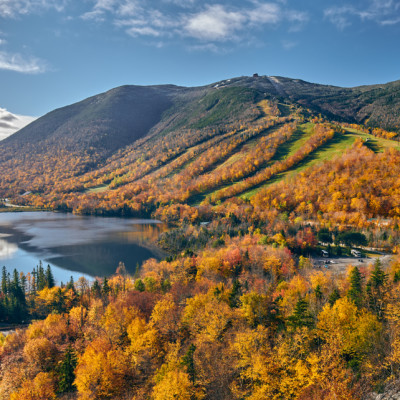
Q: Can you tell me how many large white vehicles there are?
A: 2